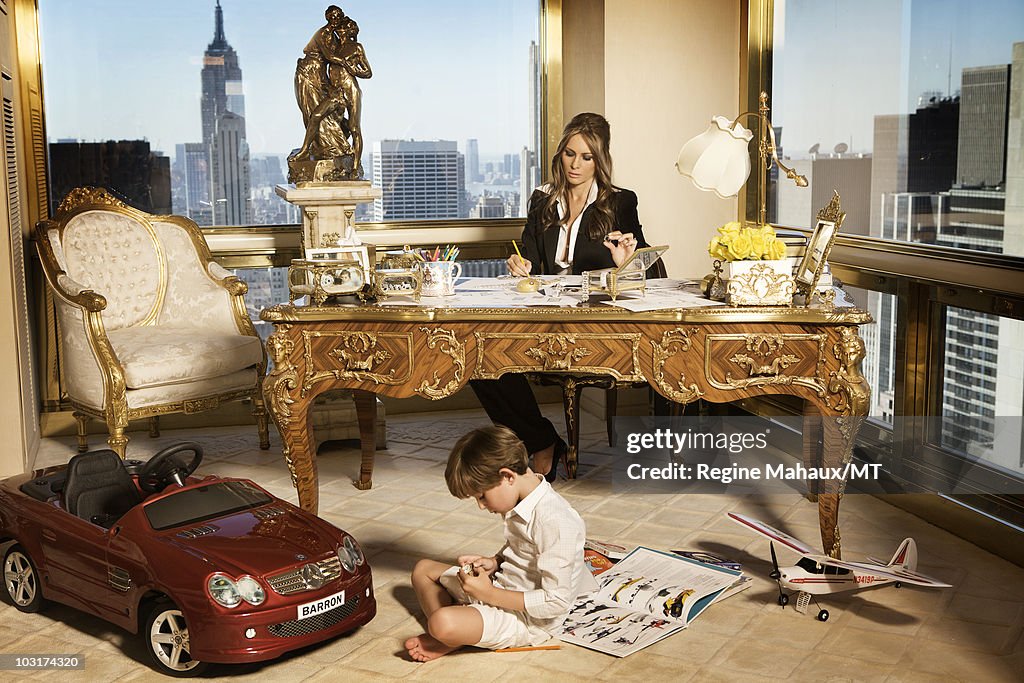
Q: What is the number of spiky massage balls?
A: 0